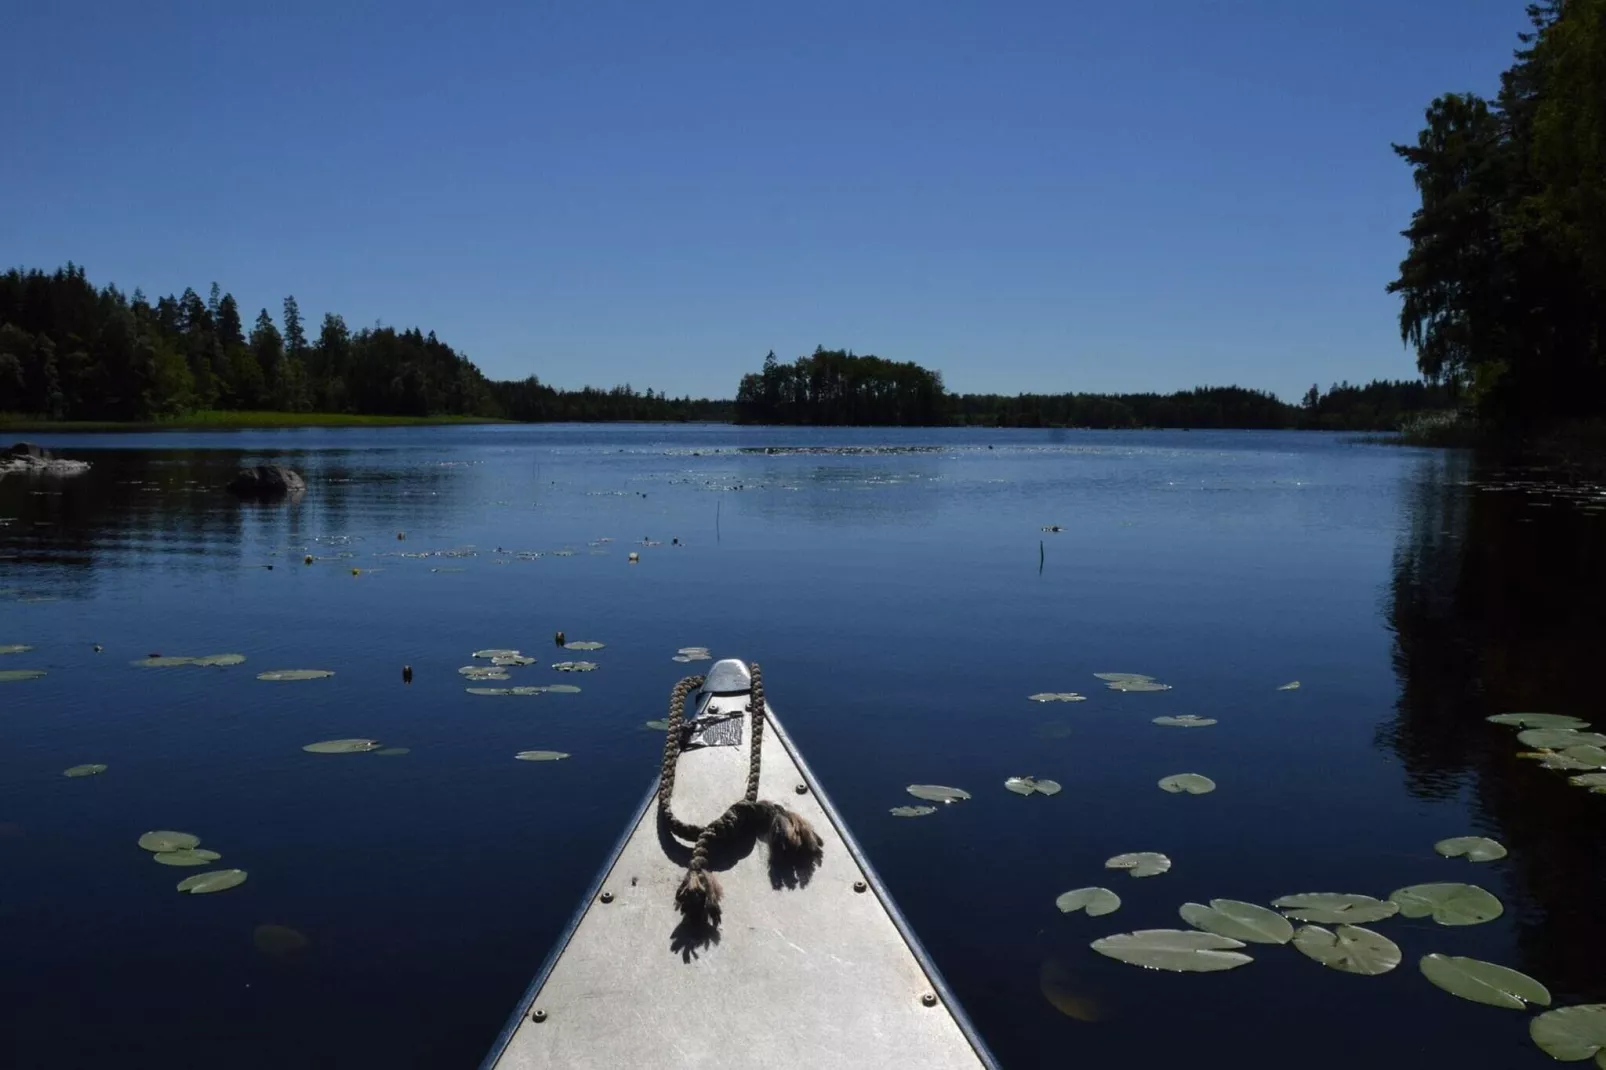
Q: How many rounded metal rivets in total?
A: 7